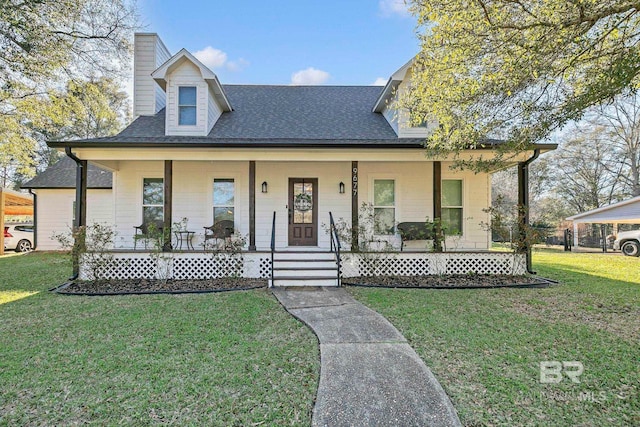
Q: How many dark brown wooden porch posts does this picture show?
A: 6